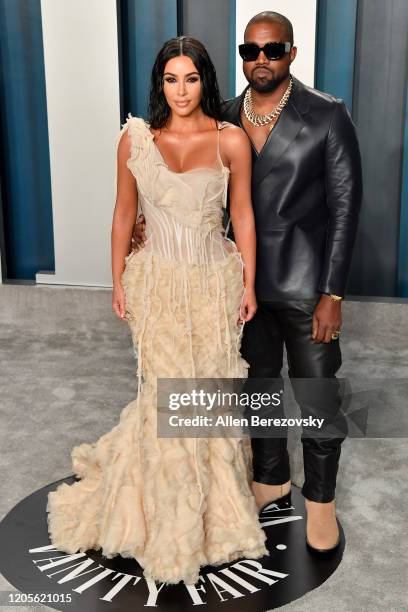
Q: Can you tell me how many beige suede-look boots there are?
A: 2